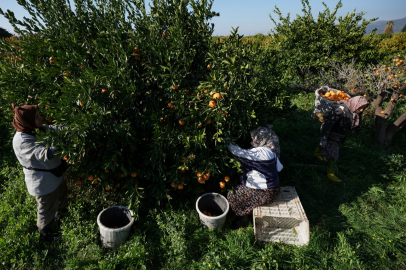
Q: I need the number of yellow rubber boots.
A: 2